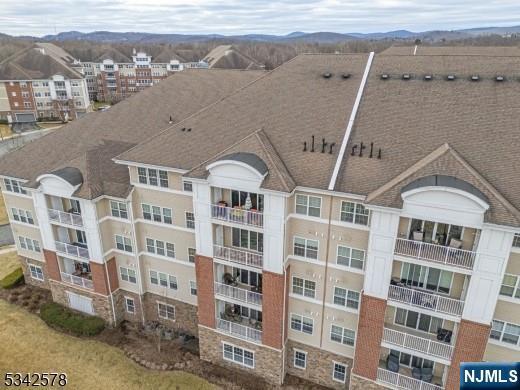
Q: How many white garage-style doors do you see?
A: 1